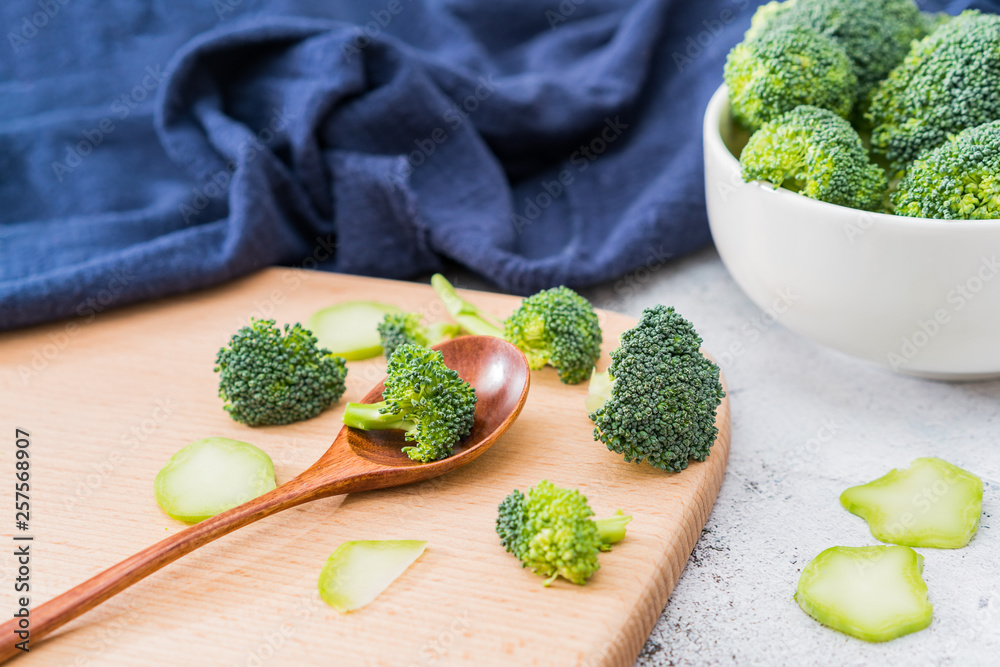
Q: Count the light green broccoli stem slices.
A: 5